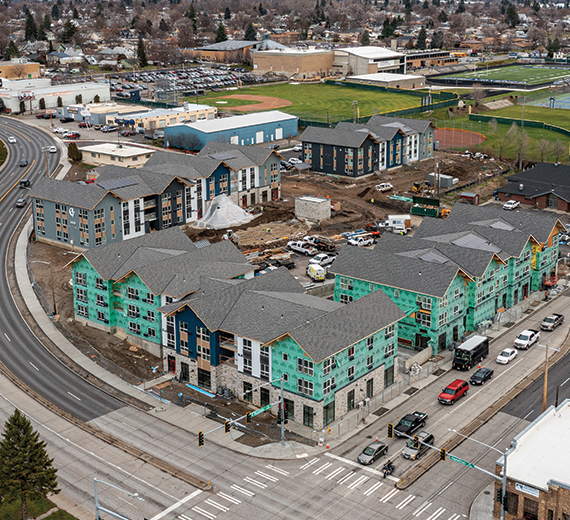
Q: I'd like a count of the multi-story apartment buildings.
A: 4